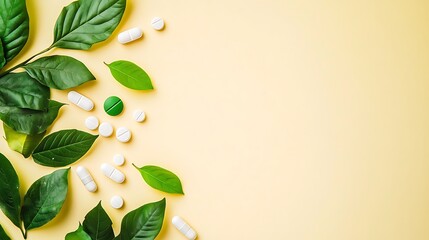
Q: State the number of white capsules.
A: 5